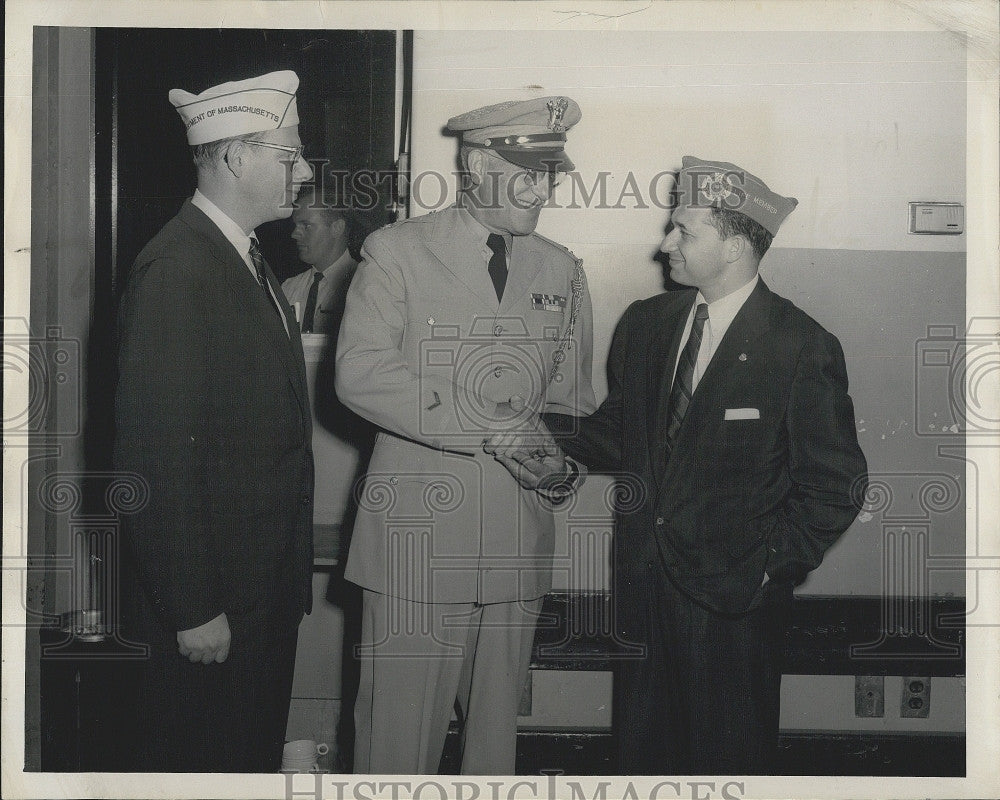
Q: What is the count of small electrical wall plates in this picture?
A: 2